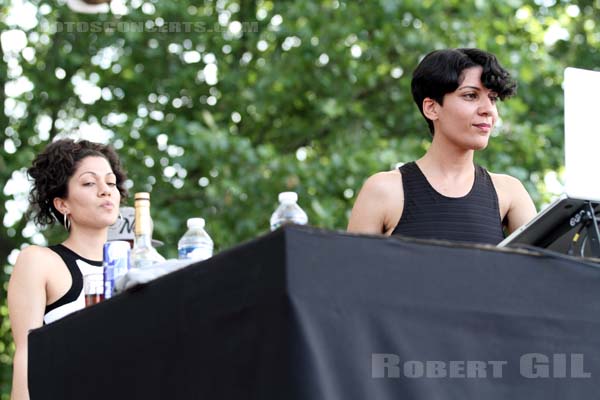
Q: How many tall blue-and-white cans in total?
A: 1